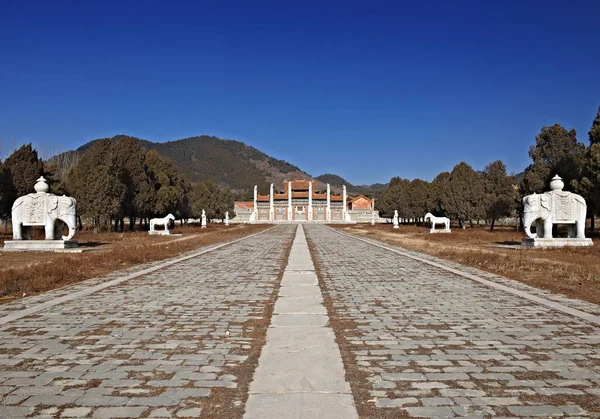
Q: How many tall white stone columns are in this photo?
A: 6